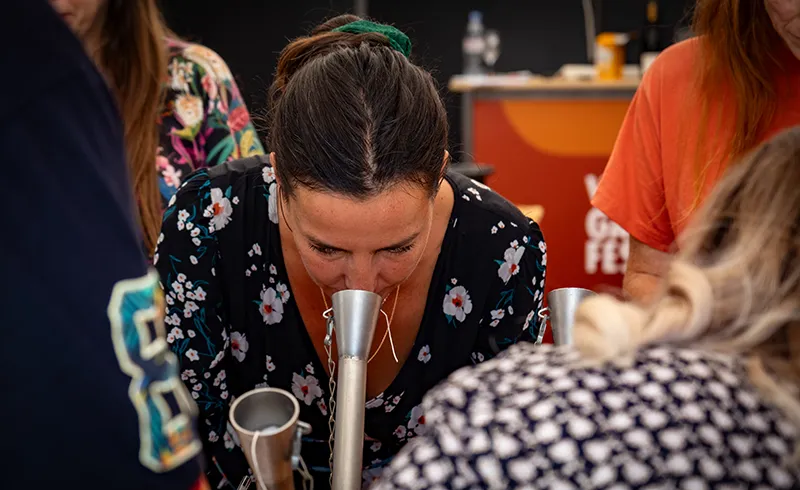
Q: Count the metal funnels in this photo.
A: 3